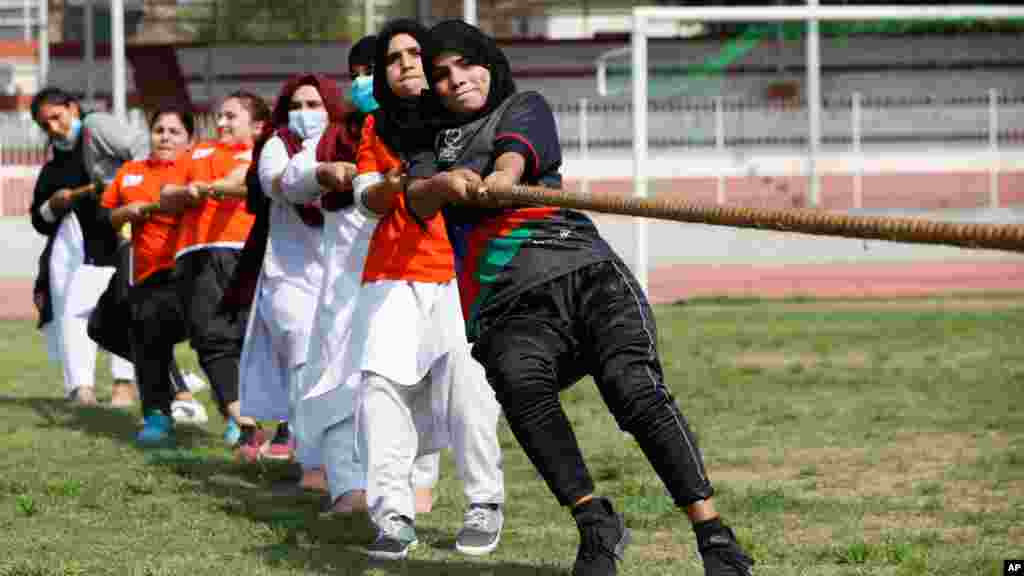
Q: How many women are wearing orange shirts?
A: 3